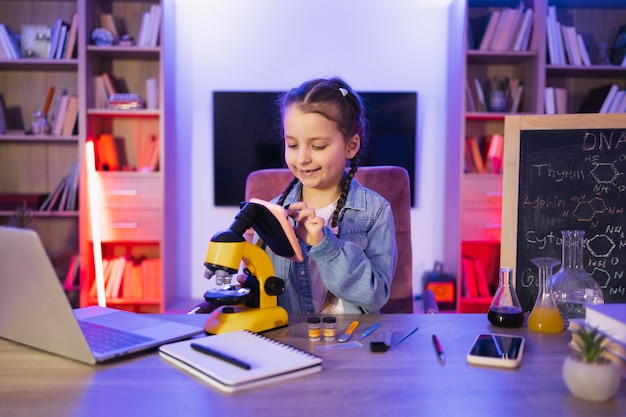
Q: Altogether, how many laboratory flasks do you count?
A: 3